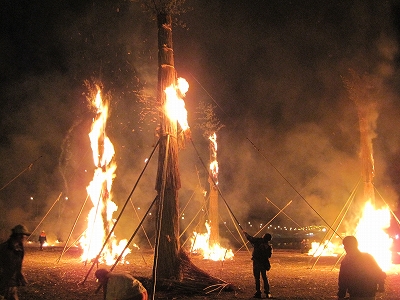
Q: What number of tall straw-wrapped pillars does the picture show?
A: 4